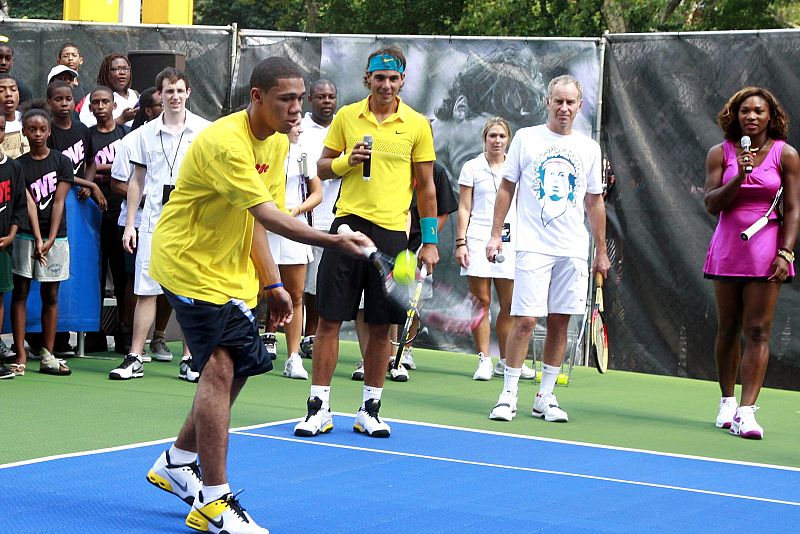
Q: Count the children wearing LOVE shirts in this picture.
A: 4